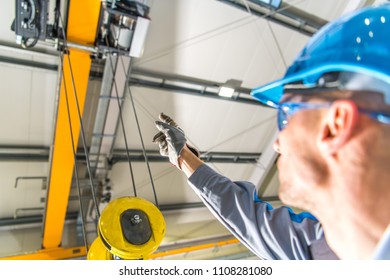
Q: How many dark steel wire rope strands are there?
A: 4